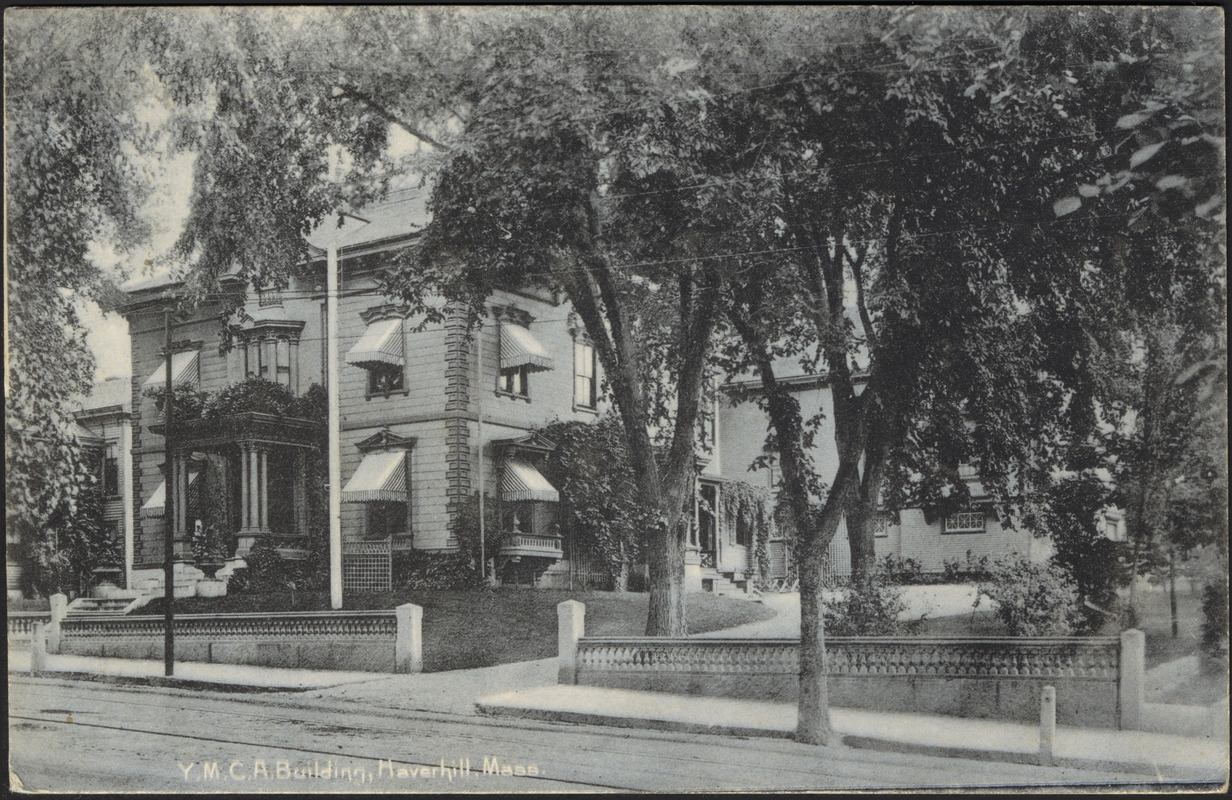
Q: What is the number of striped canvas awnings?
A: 6